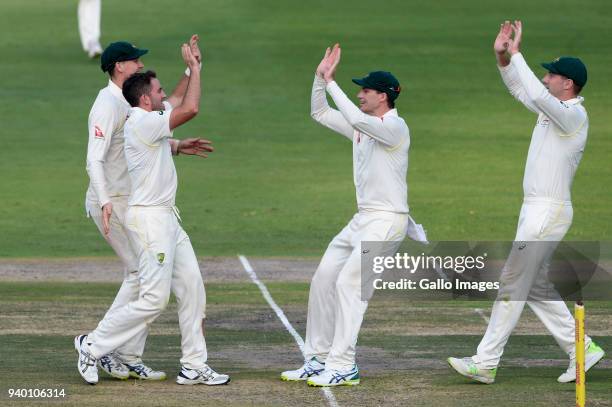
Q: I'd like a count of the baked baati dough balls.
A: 0